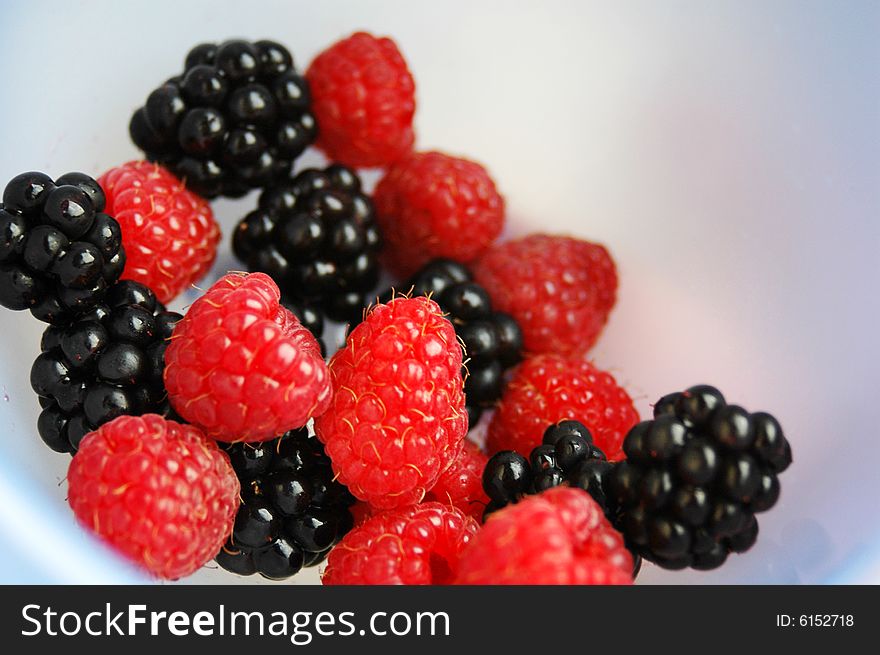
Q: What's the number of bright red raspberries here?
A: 11